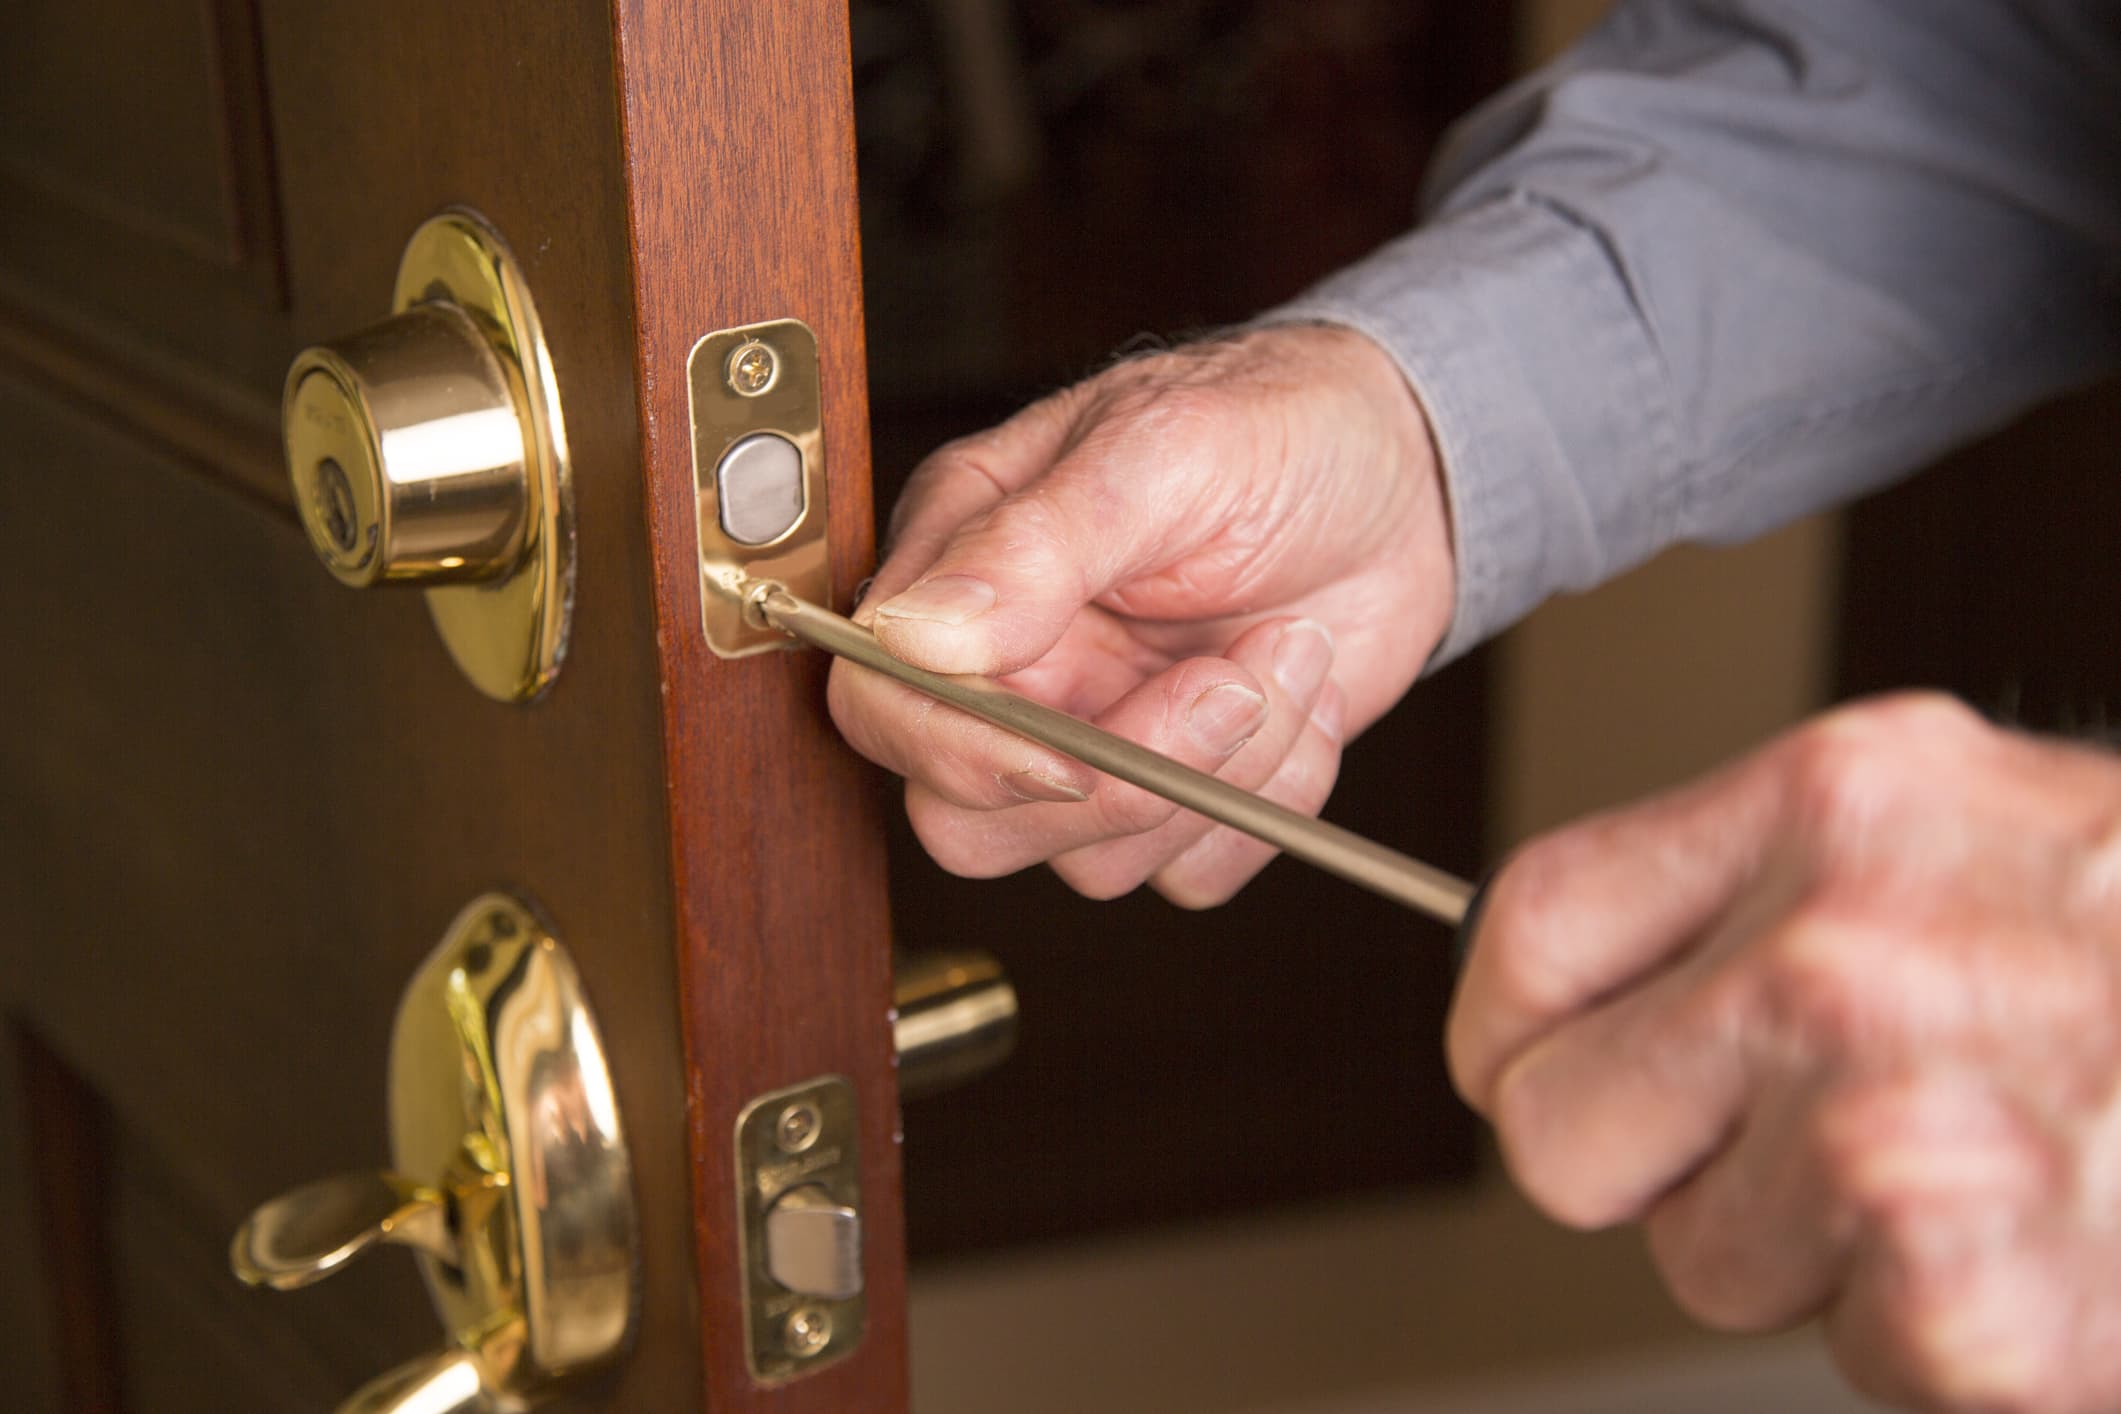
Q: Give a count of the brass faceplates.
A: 2